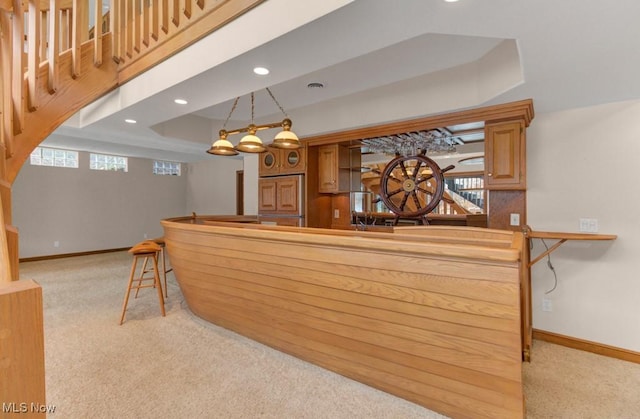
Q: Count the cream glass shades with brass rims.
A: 3